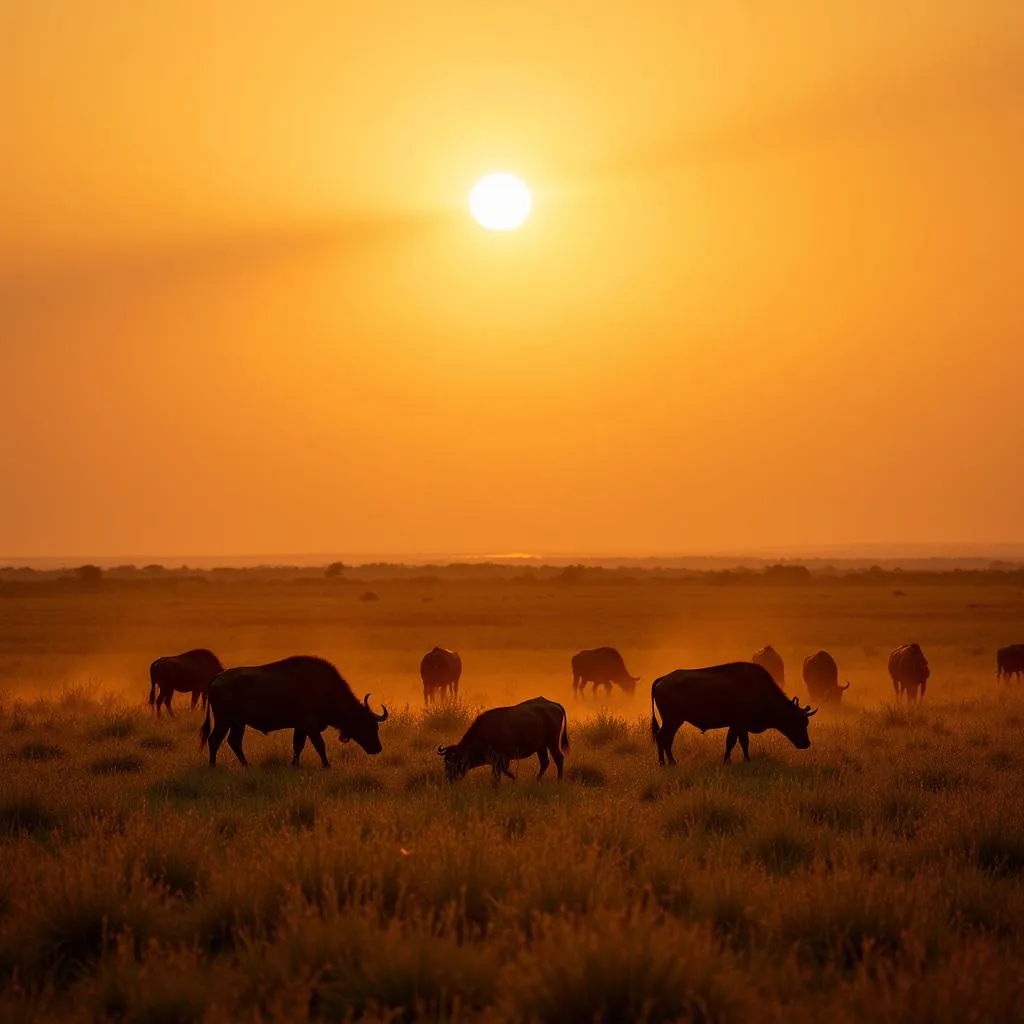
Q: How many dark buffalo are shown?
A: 10